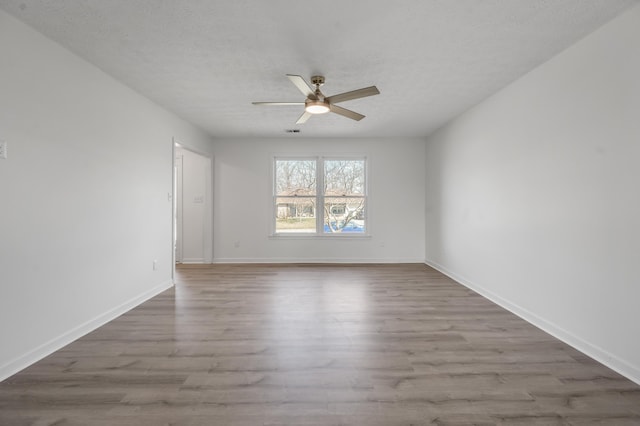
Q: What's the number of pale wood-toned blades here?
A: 5